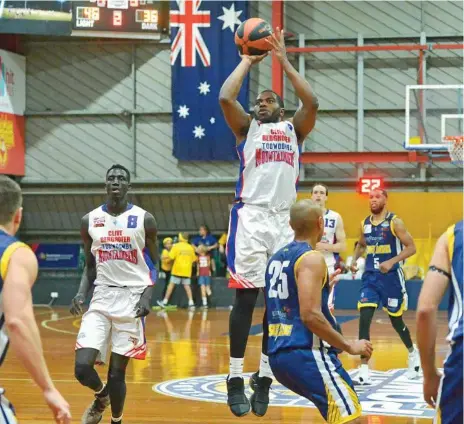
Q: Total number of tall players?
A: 7